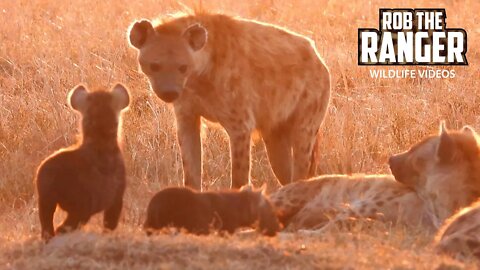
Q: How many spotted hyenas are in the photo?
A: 5